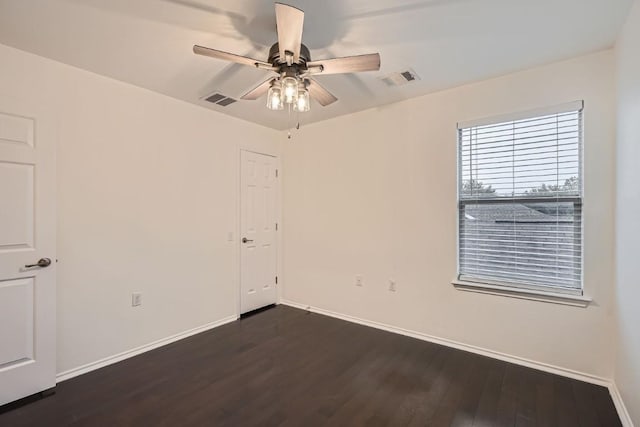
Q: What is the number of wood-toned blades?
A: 5